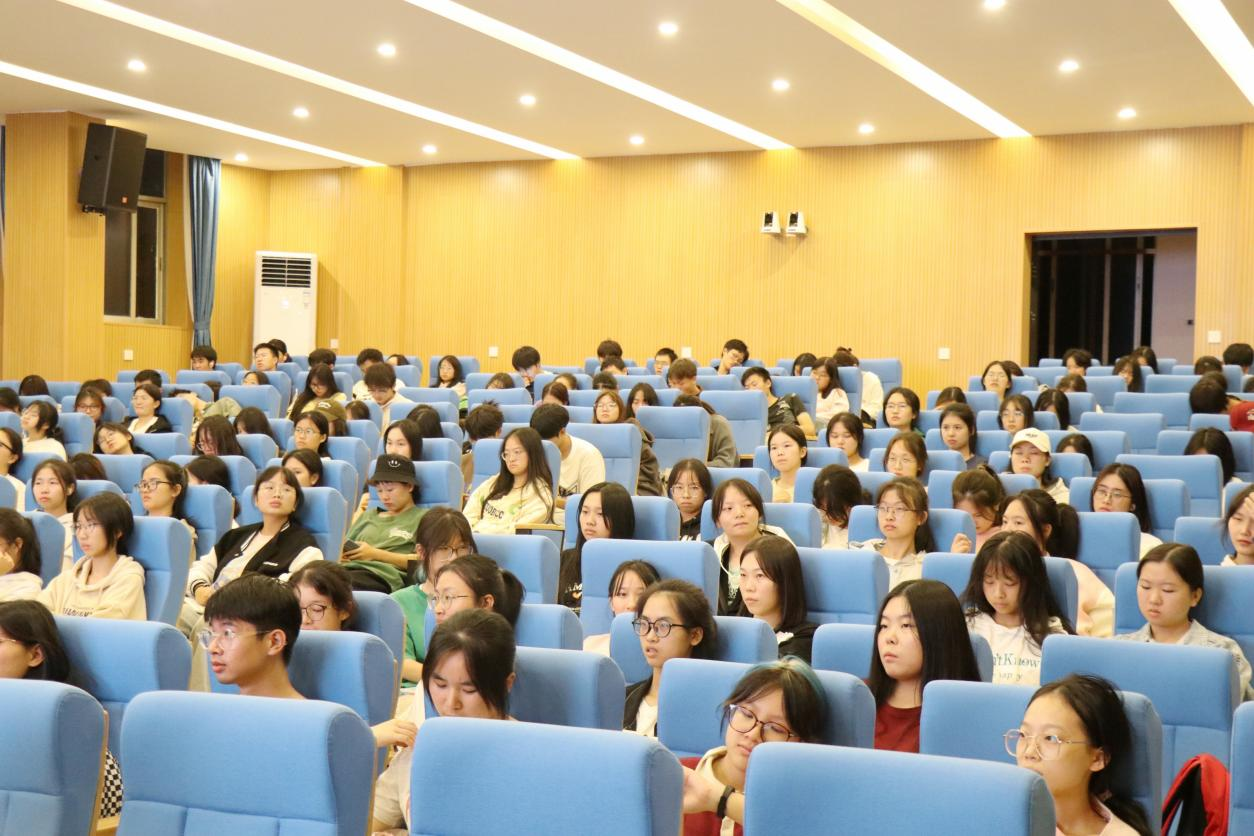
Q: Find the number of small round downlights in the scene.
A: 13